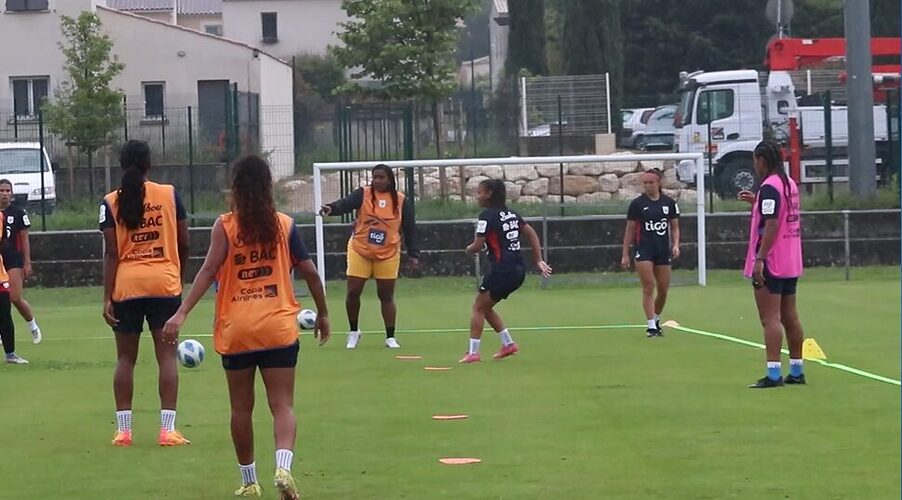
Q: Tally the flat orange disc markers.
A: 4